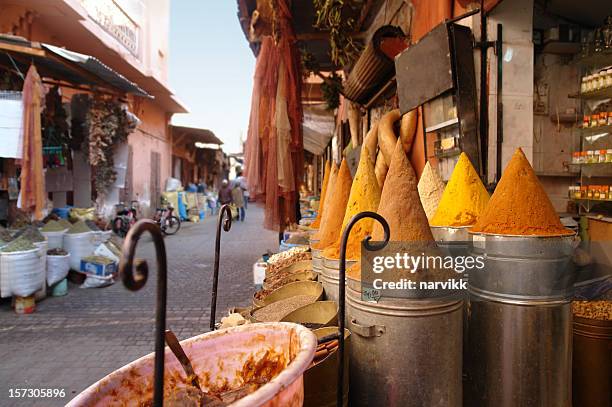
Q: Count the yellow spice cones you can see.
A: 2